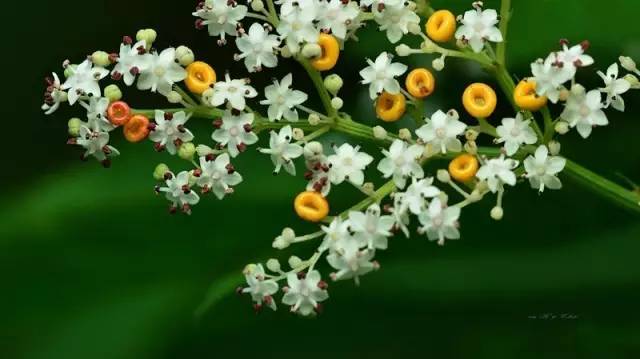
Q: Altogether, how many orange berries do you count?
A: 11